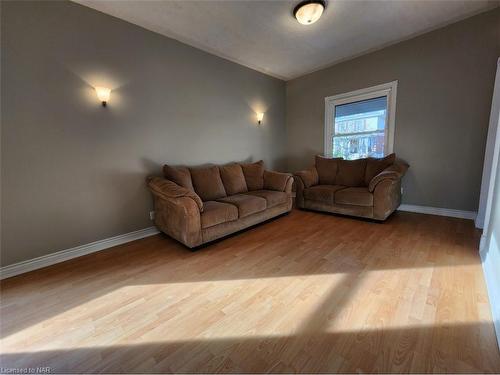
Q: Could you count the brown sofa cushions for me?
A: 12